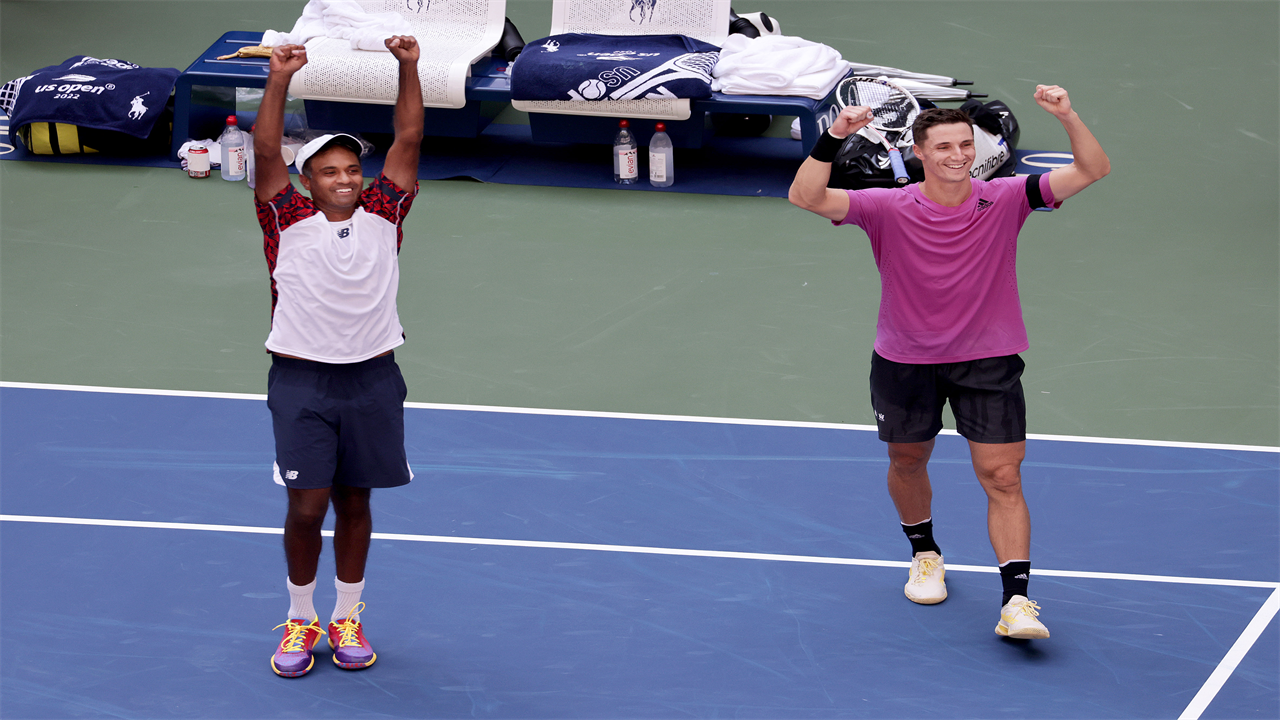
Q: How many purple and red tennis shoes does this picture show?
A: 2